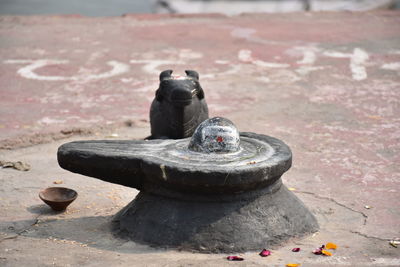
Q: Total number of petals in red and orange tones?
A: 7